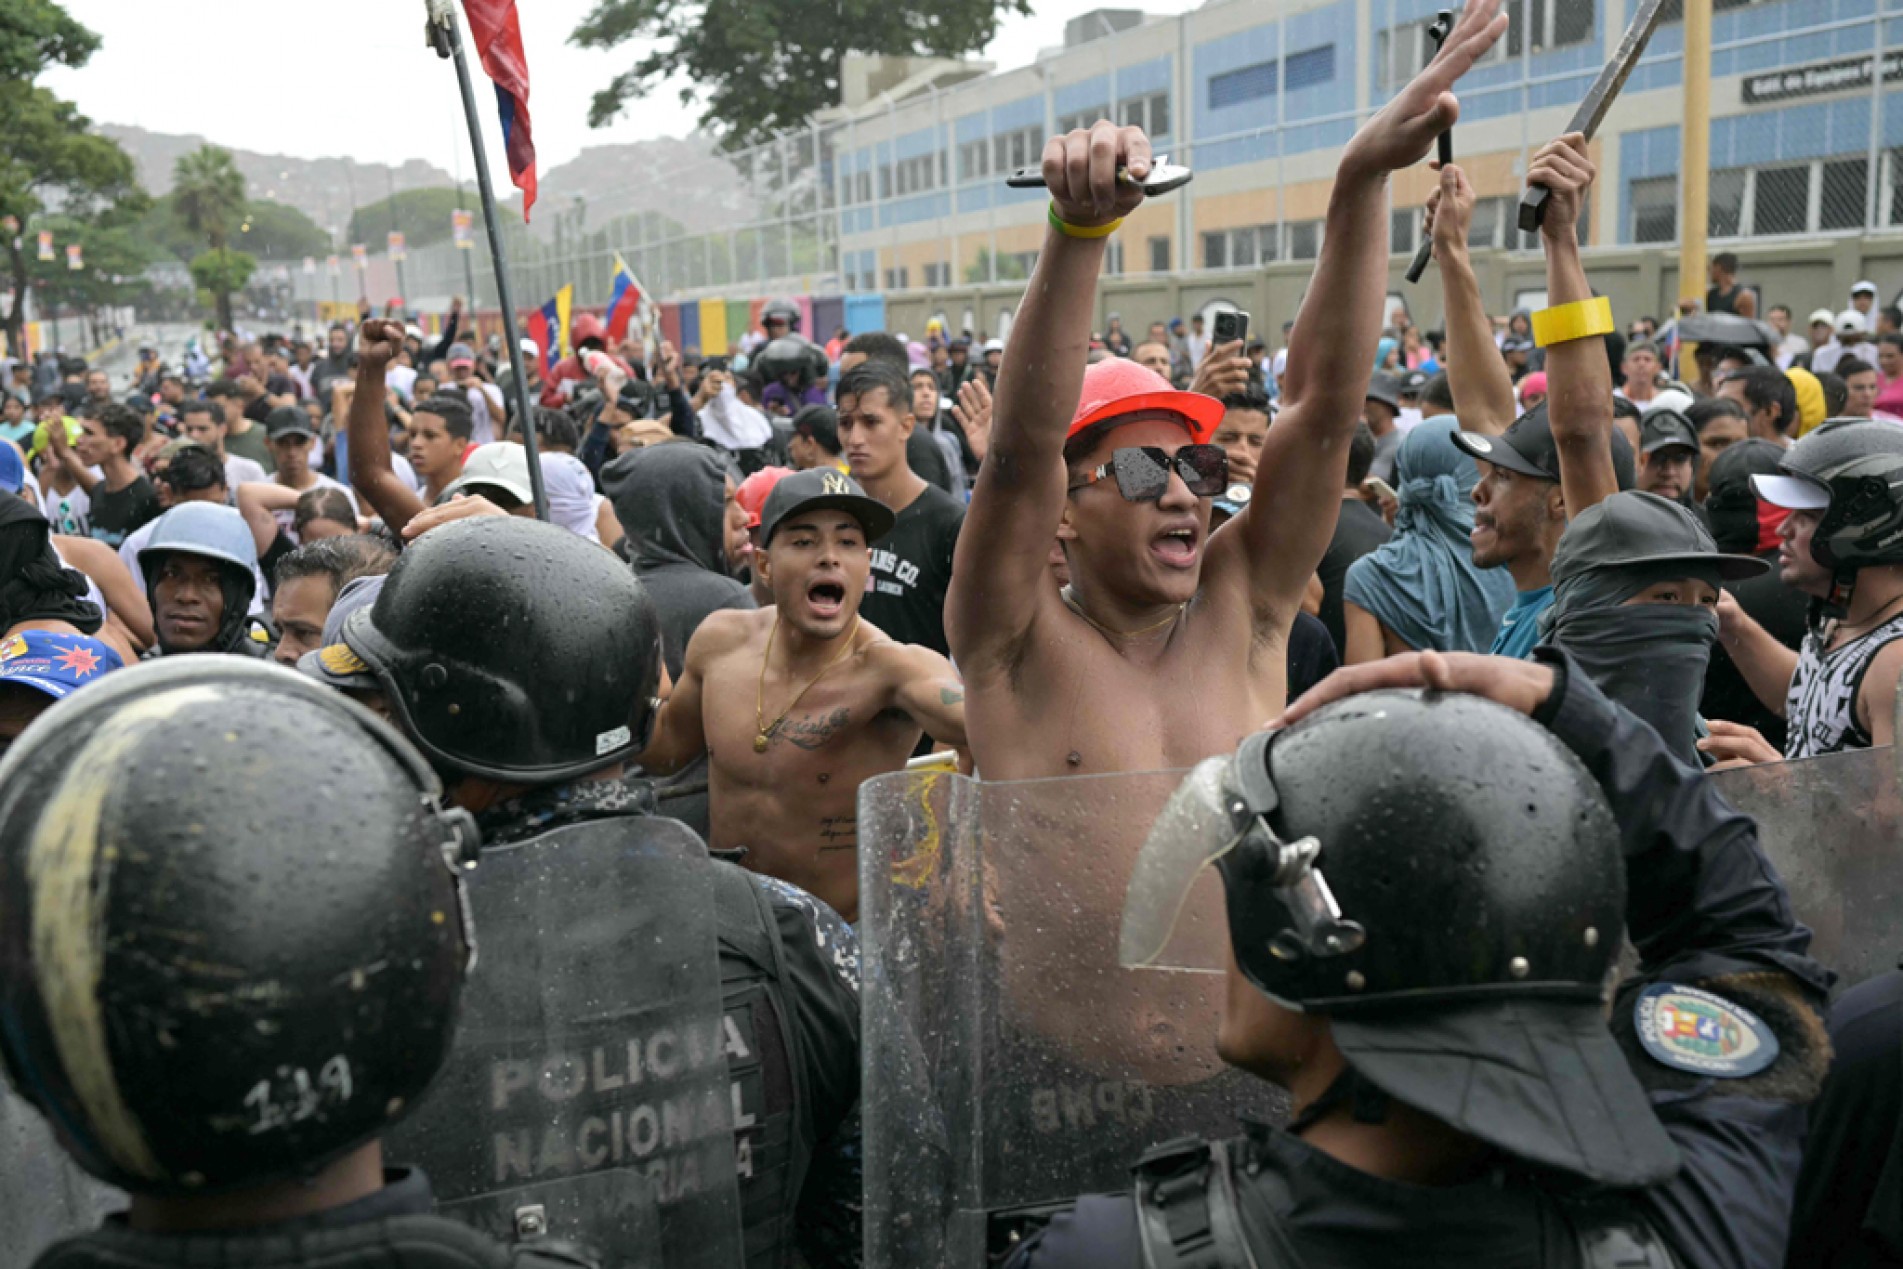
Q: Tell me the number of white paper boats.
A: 0